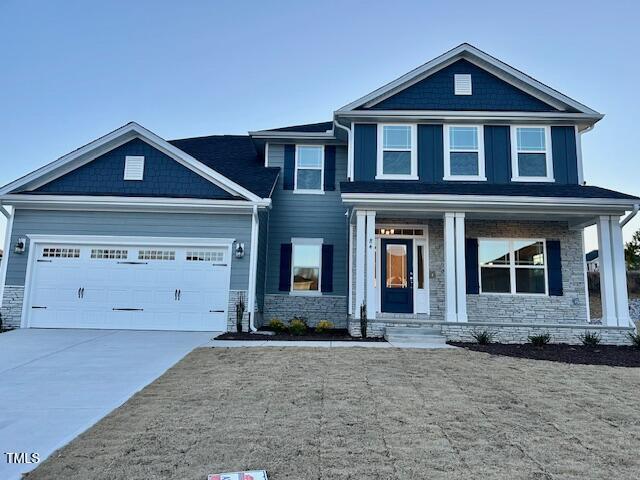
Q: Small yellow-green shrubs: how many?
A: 3